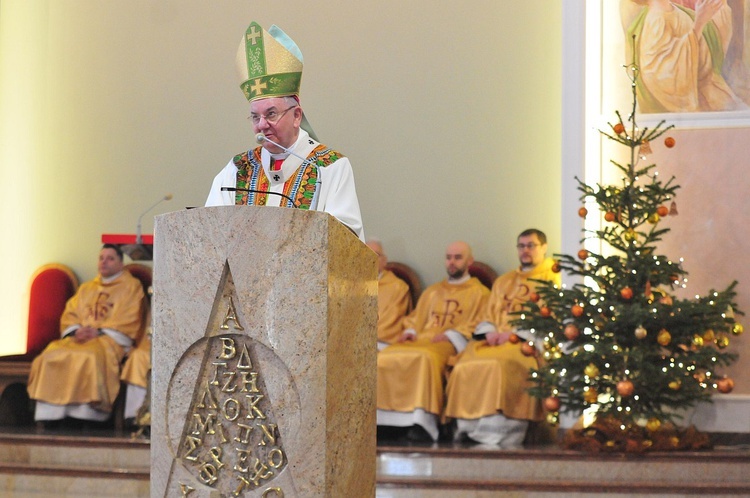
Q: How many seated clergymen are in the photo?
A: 5